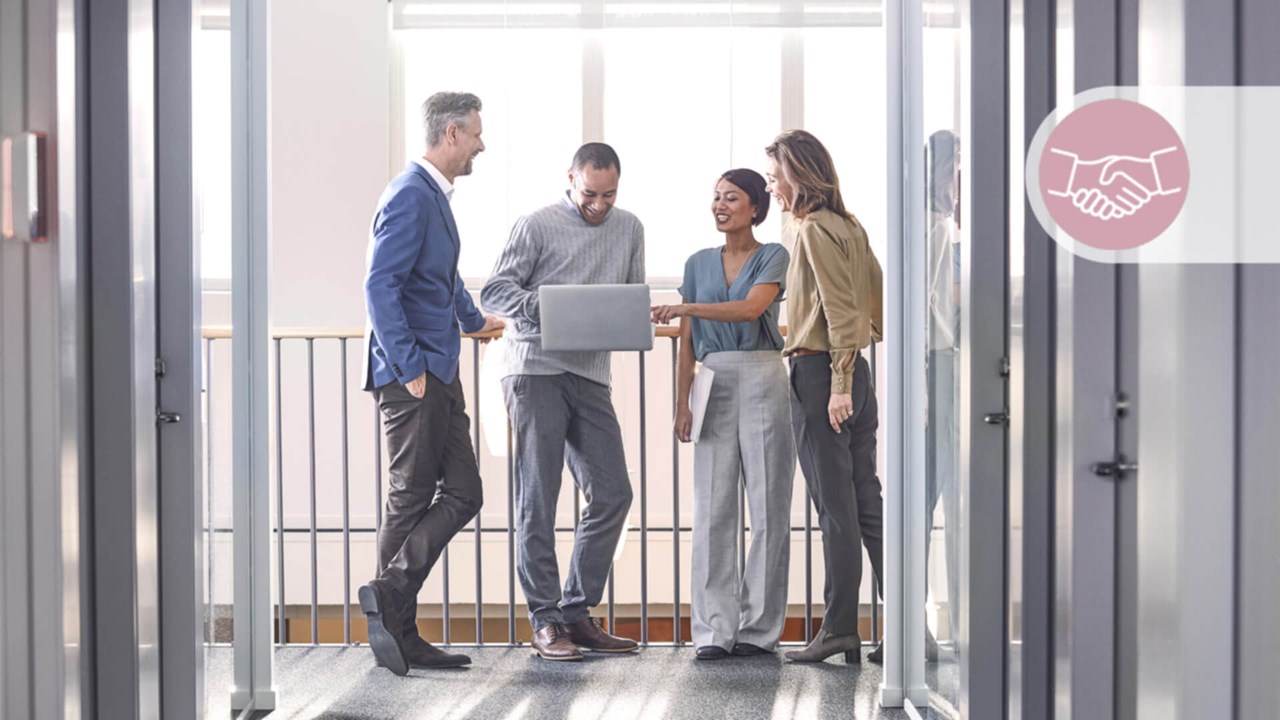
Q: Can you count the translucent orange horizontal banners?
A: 0